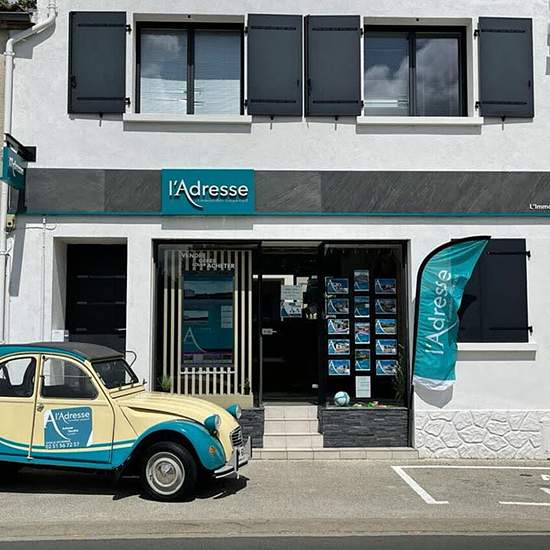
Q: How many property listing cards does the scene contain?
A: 14